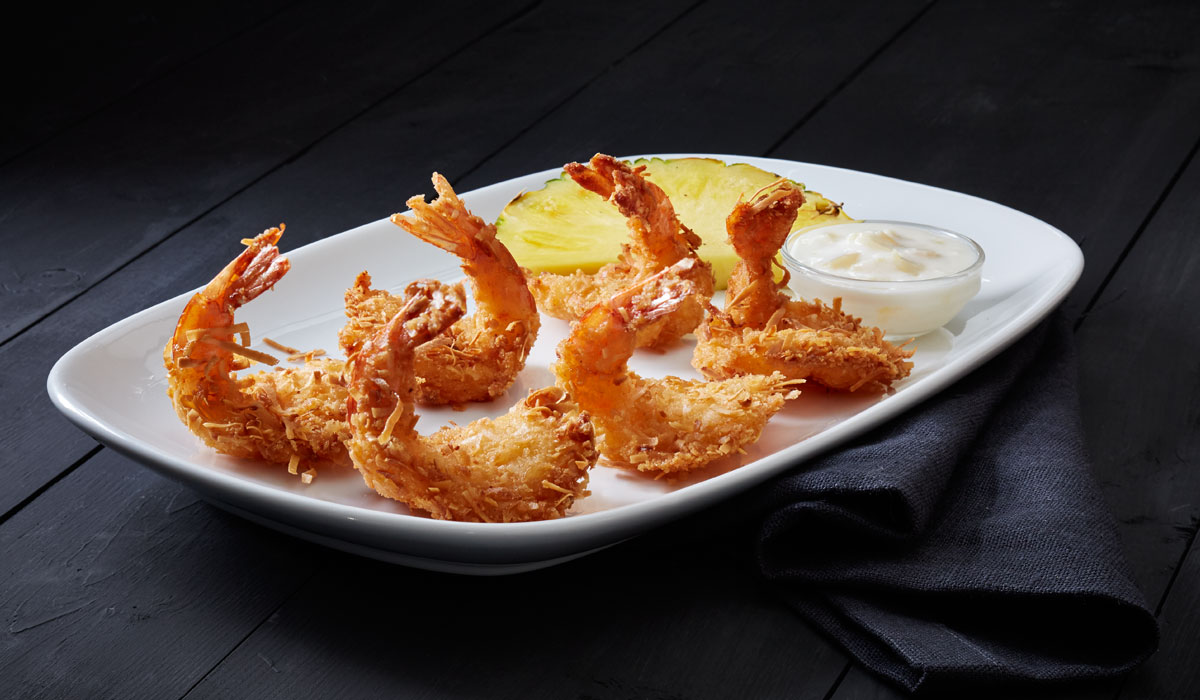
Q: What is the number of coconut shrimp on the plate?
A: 6